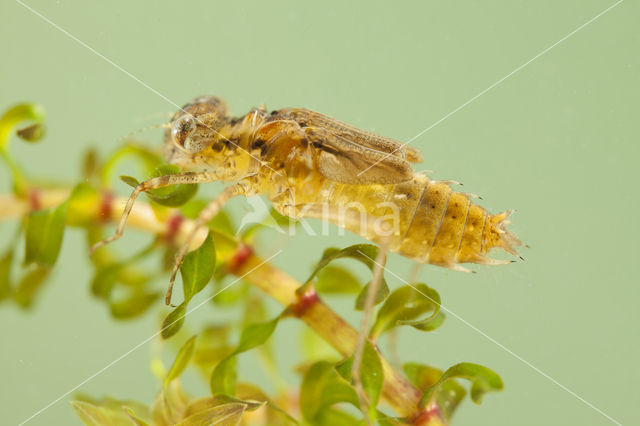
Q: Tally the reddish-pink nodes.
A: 6